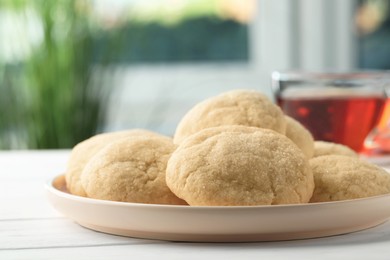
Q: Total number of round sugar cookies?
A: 7